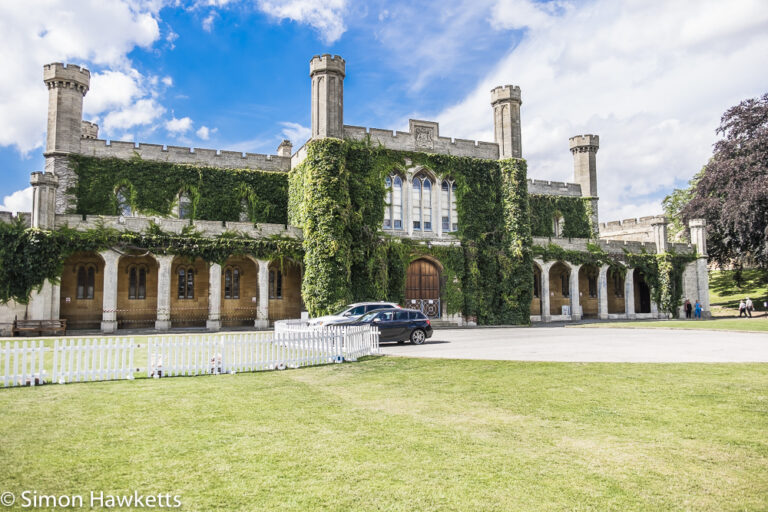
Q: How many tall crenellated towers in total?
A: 4